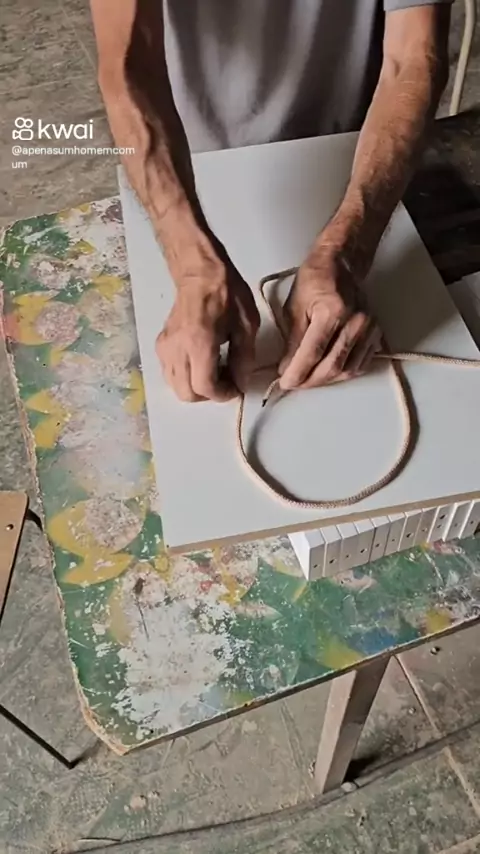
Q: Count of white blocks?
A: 11